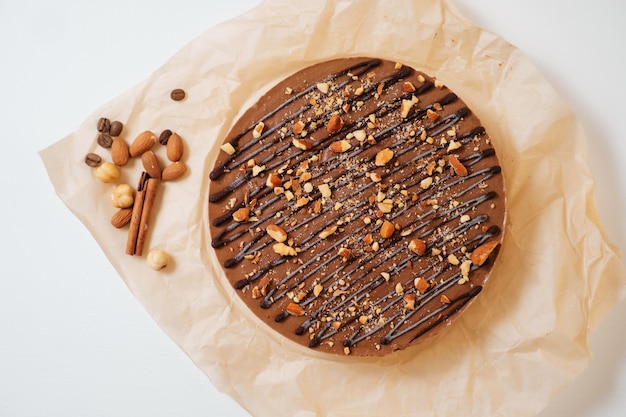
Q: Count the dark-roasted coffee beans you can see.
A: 6